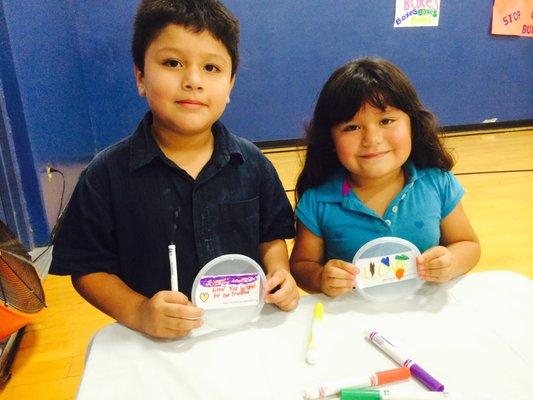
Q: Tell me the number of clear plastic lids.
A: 2